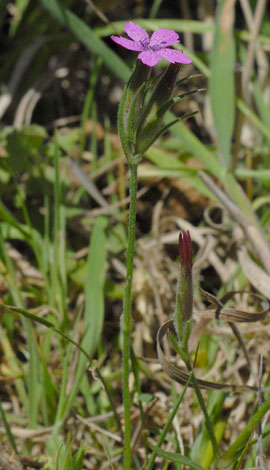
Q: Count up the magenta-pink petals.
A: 5